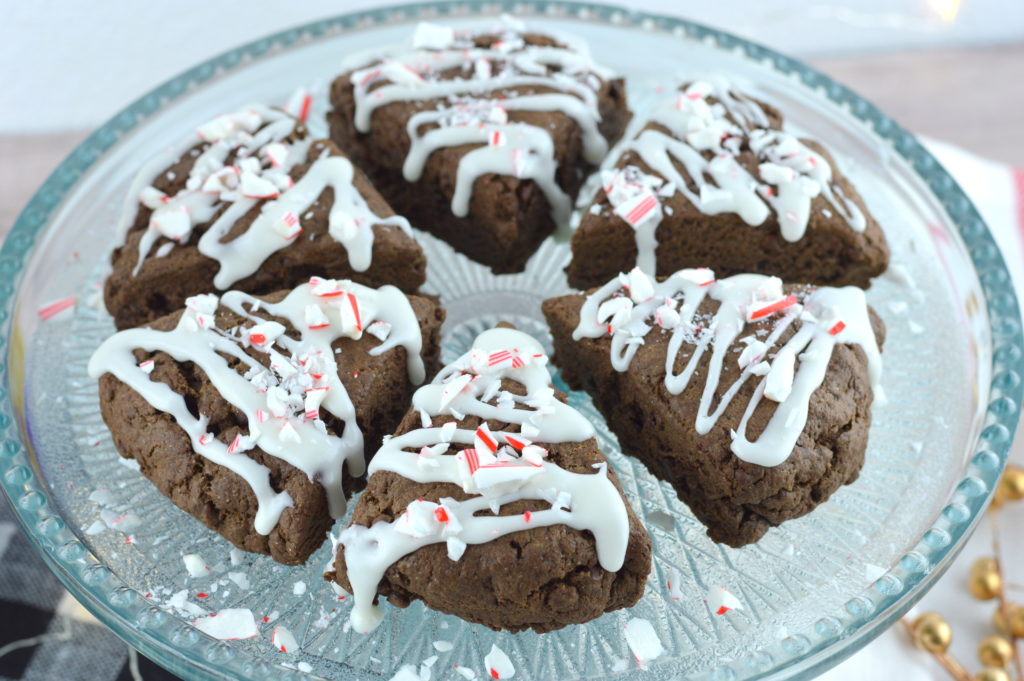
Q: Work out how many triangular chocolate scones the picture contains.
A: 6